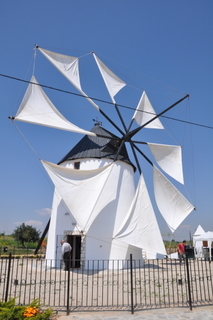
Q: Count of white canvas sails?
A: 8